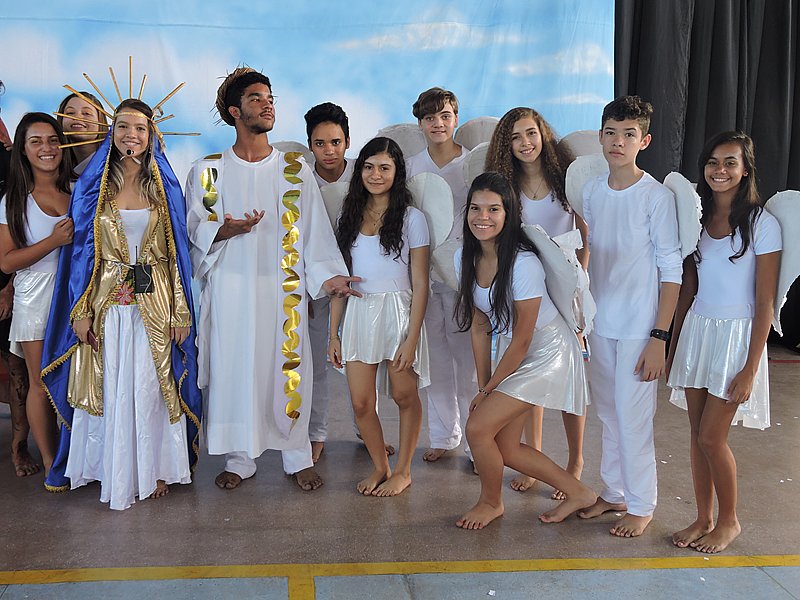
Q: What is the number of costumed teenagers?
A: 11